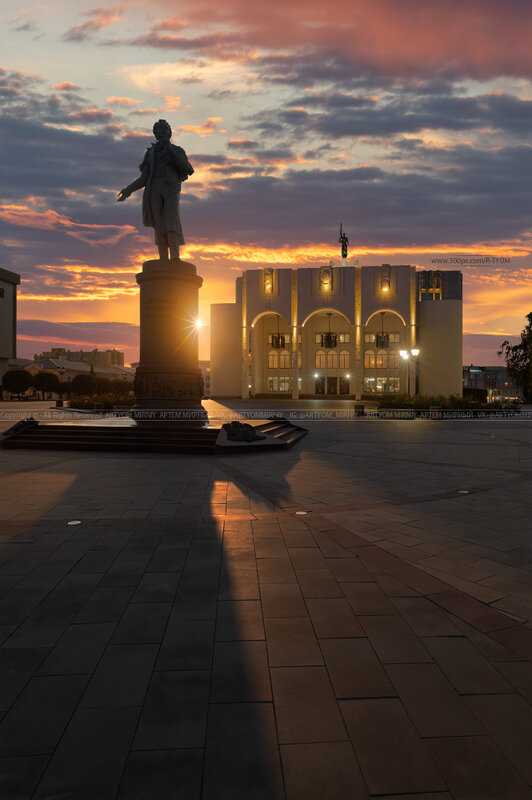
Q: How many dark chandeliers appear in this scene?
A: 3